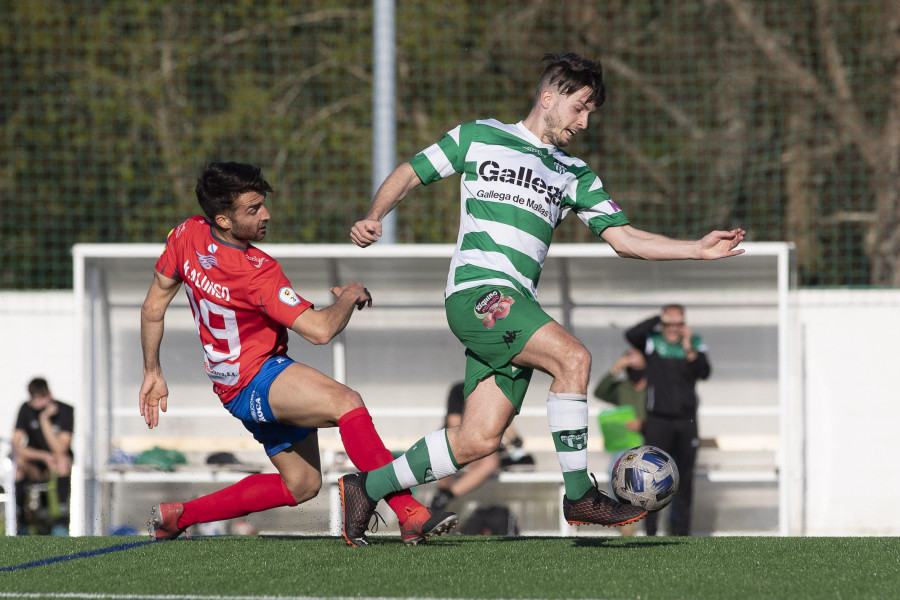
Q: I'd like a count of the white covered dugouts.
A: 1